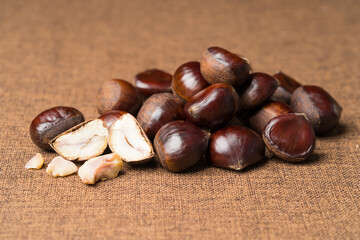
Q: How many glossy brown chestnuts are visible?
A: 15